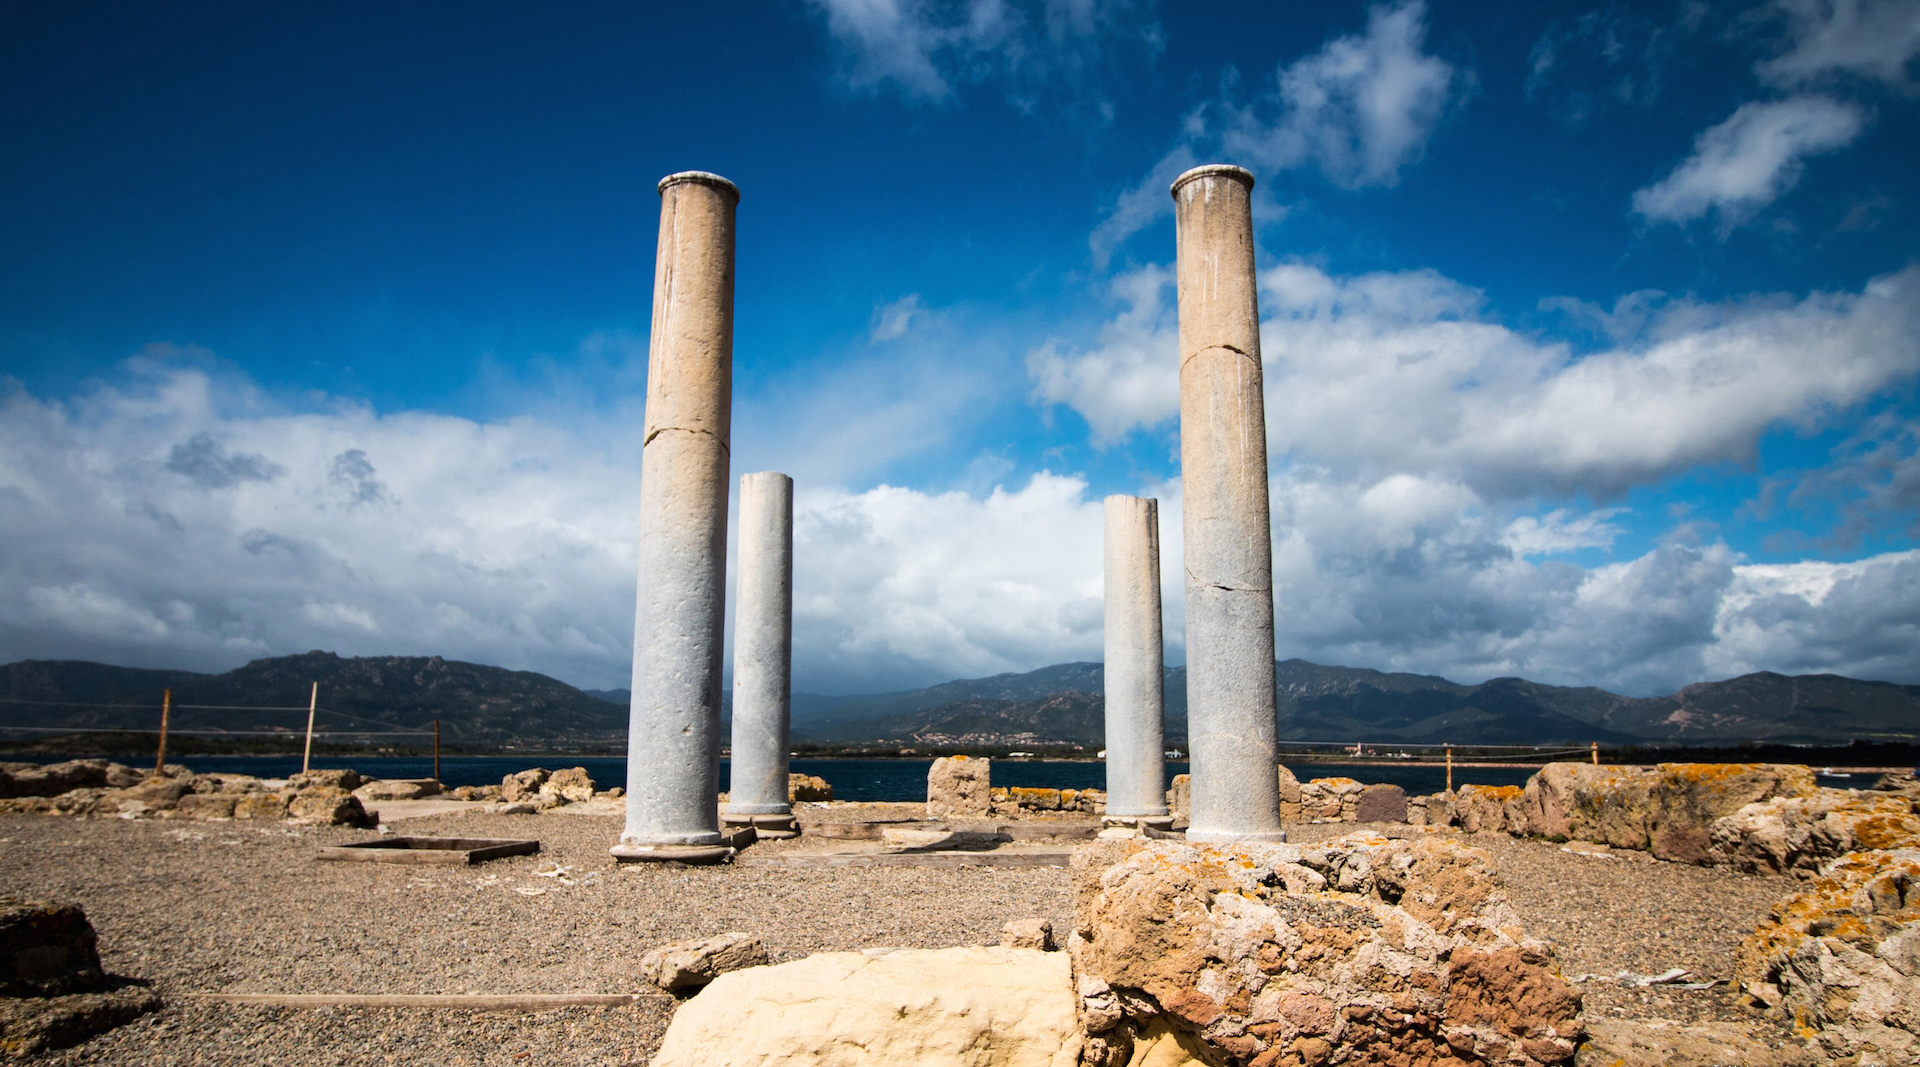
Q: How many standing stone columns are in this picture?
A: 4